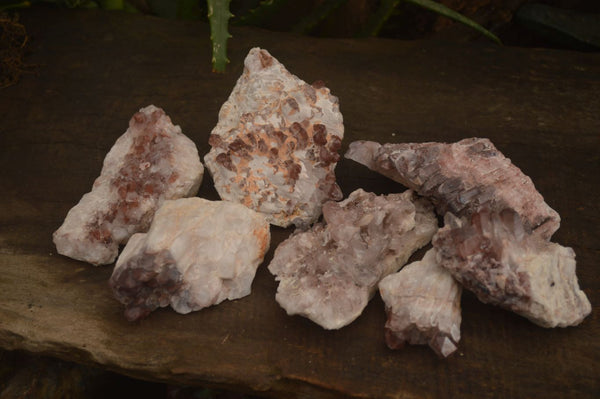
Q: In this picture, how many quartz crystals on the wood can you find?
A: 7